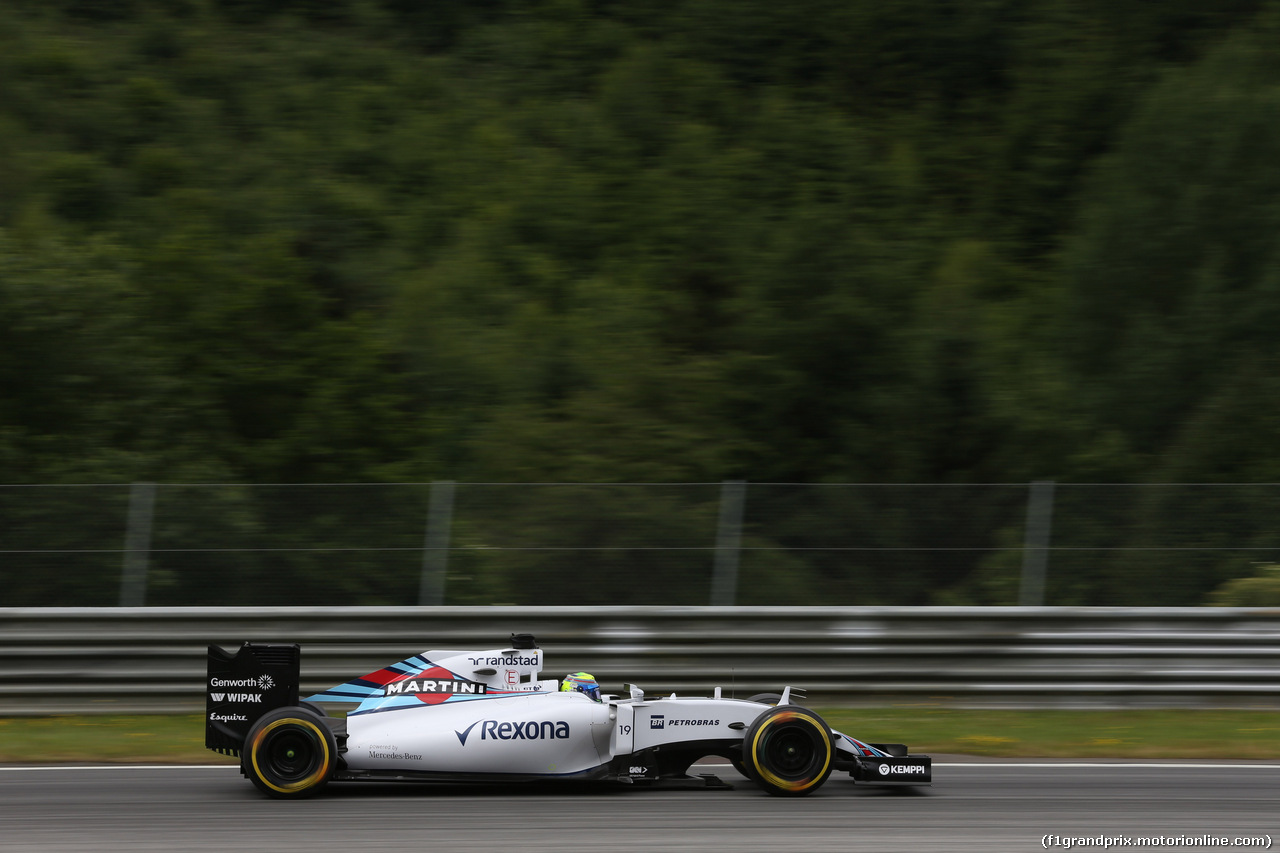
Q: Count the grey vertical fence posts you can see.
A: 4